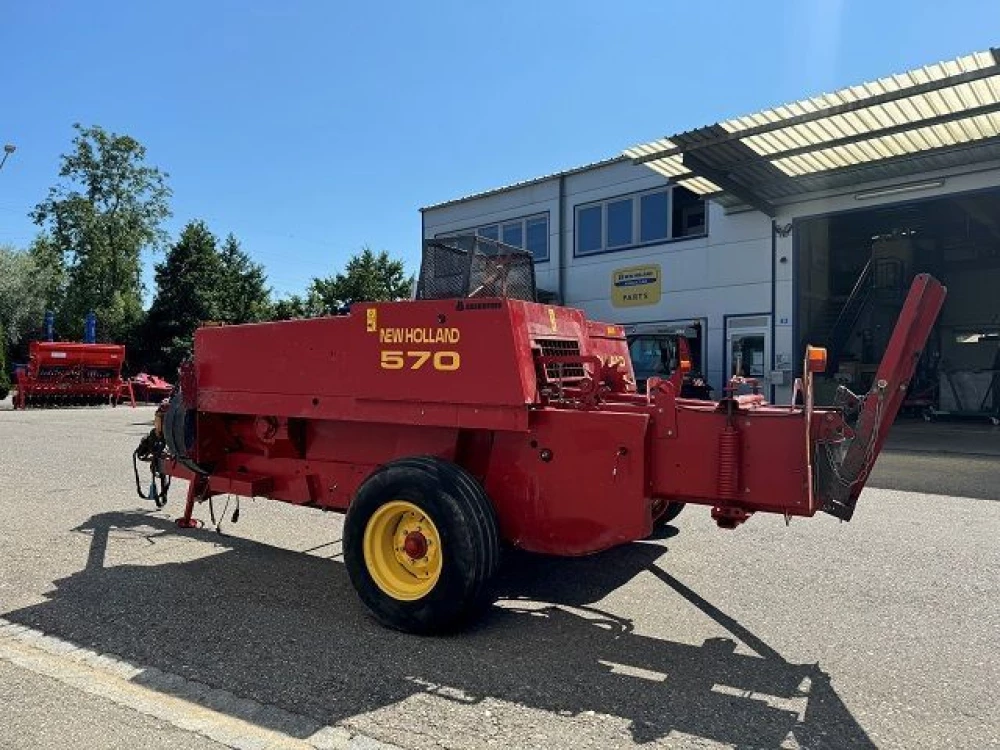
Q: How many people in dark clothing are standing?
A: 0